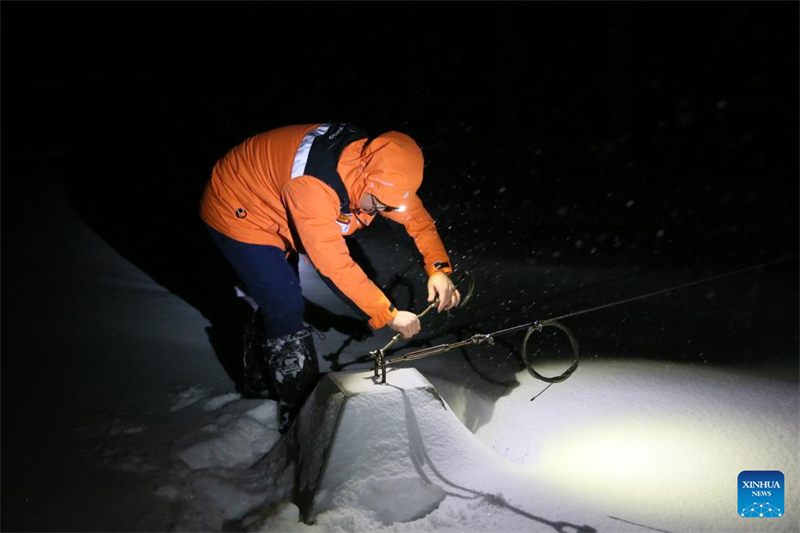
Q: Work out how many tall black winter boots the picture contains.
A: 2